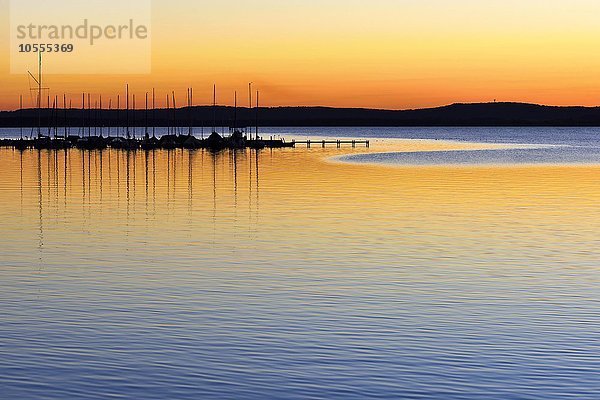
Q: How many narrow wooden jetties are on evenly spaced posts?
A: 1